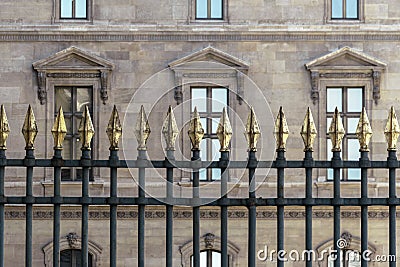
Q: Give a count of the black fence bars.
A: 15